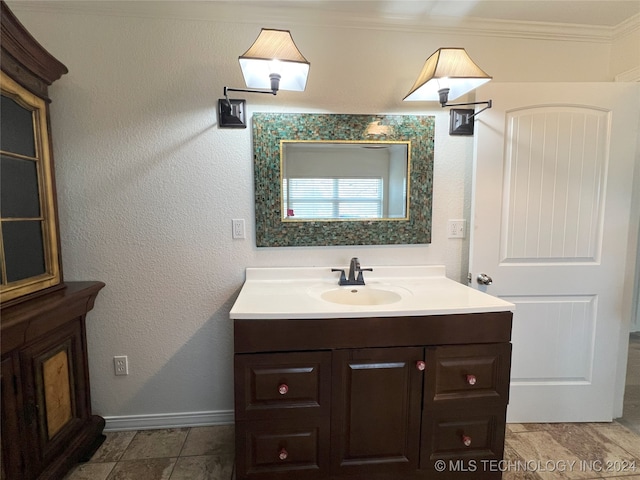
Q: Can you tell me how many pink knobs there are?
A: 5